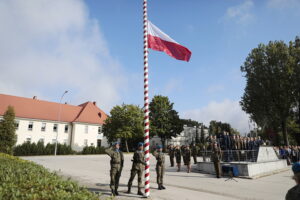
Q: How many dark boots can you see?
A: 6